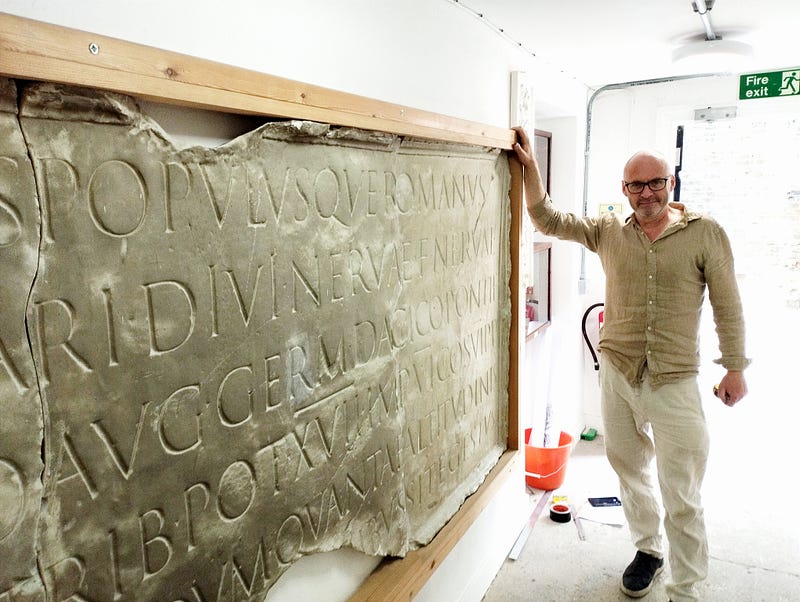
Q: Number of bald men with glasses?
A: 1